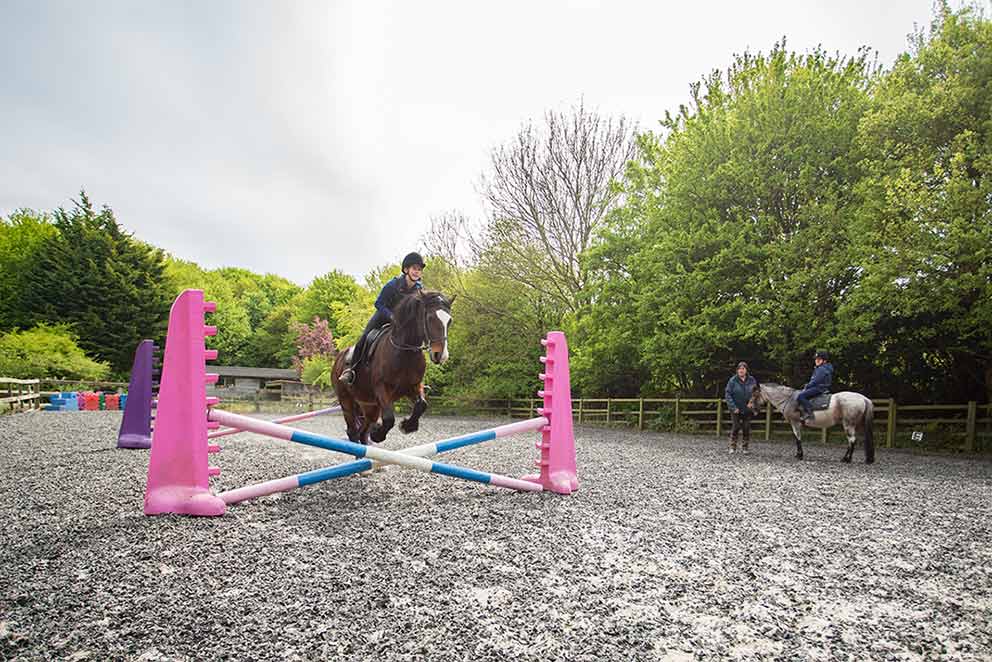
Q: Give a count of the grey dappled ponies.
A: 1